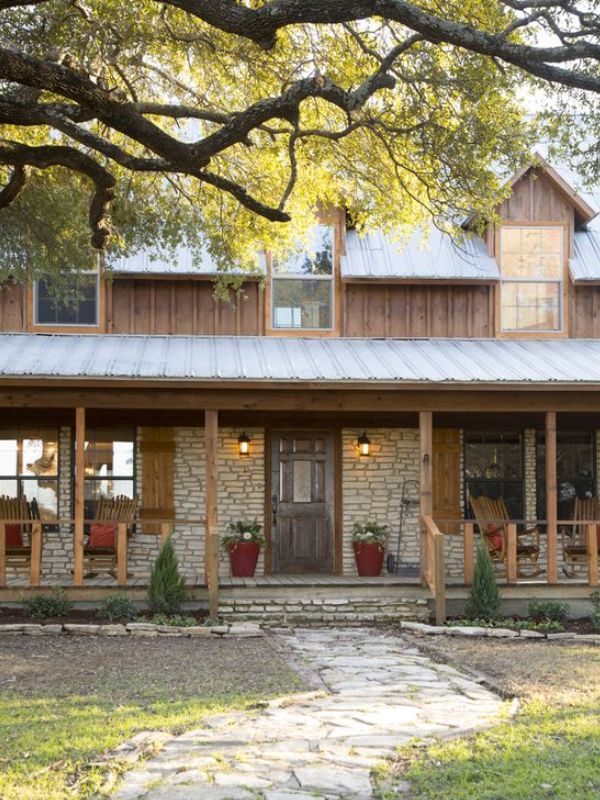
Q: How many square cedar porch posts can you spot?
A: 4